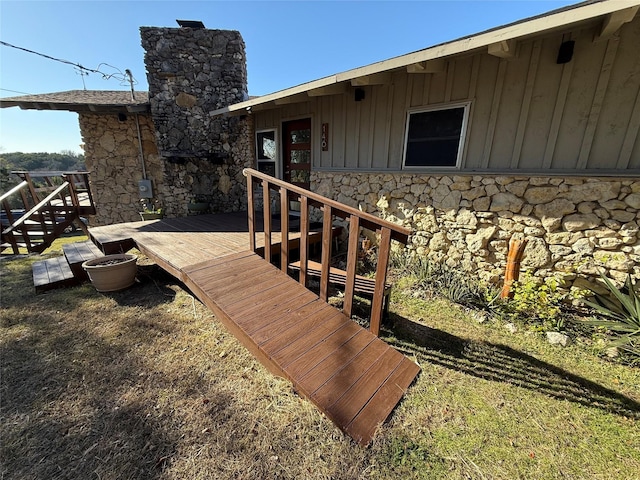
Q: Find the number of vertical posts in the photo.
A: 7